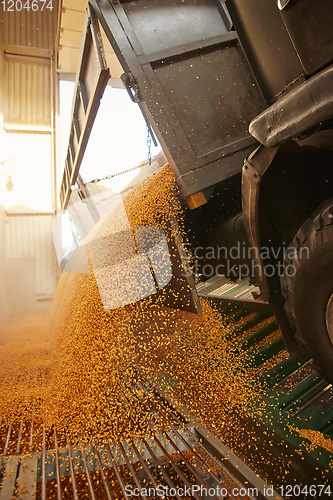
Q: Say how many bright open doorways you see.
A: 1